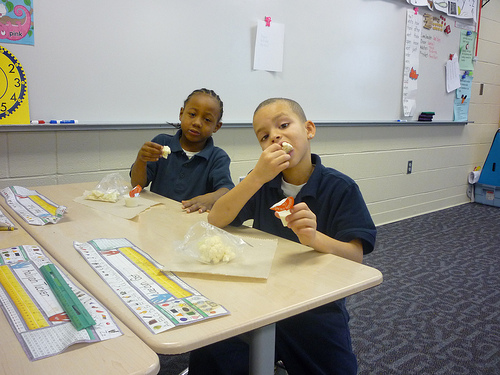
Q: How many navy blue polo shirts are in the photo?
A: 2